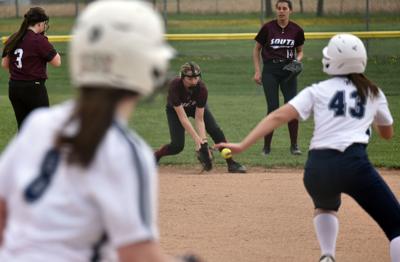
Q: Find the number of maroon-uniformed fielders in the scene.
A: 3